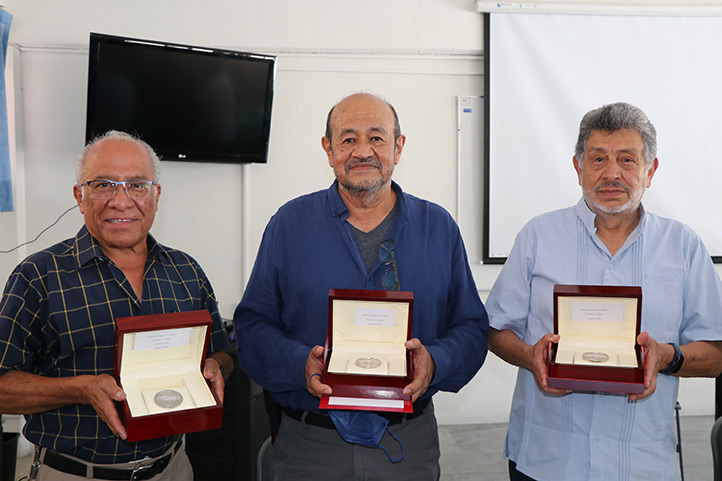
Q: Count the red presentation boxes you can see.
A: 3